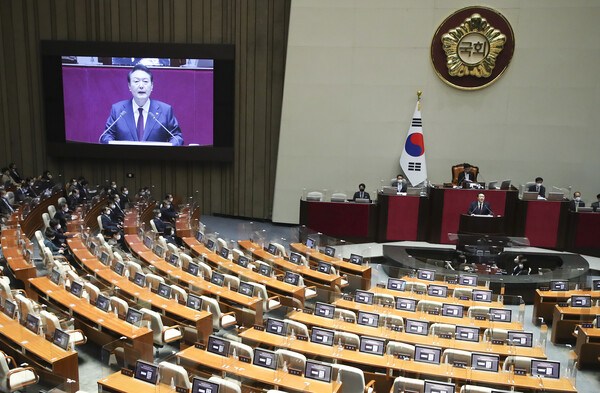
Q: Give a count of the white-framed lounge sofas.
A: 0